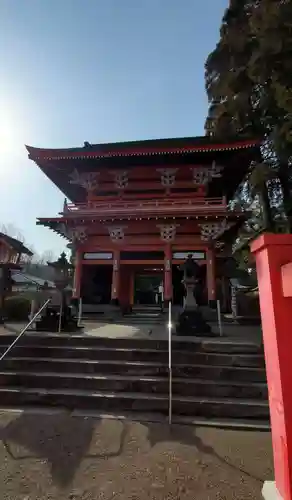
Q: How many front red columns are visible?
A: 4